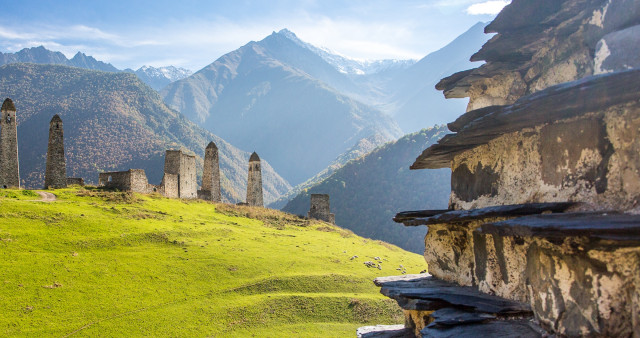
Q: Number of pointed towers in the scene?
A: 4